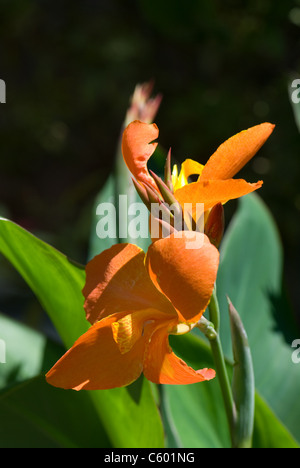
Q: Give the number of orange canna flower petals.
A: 7